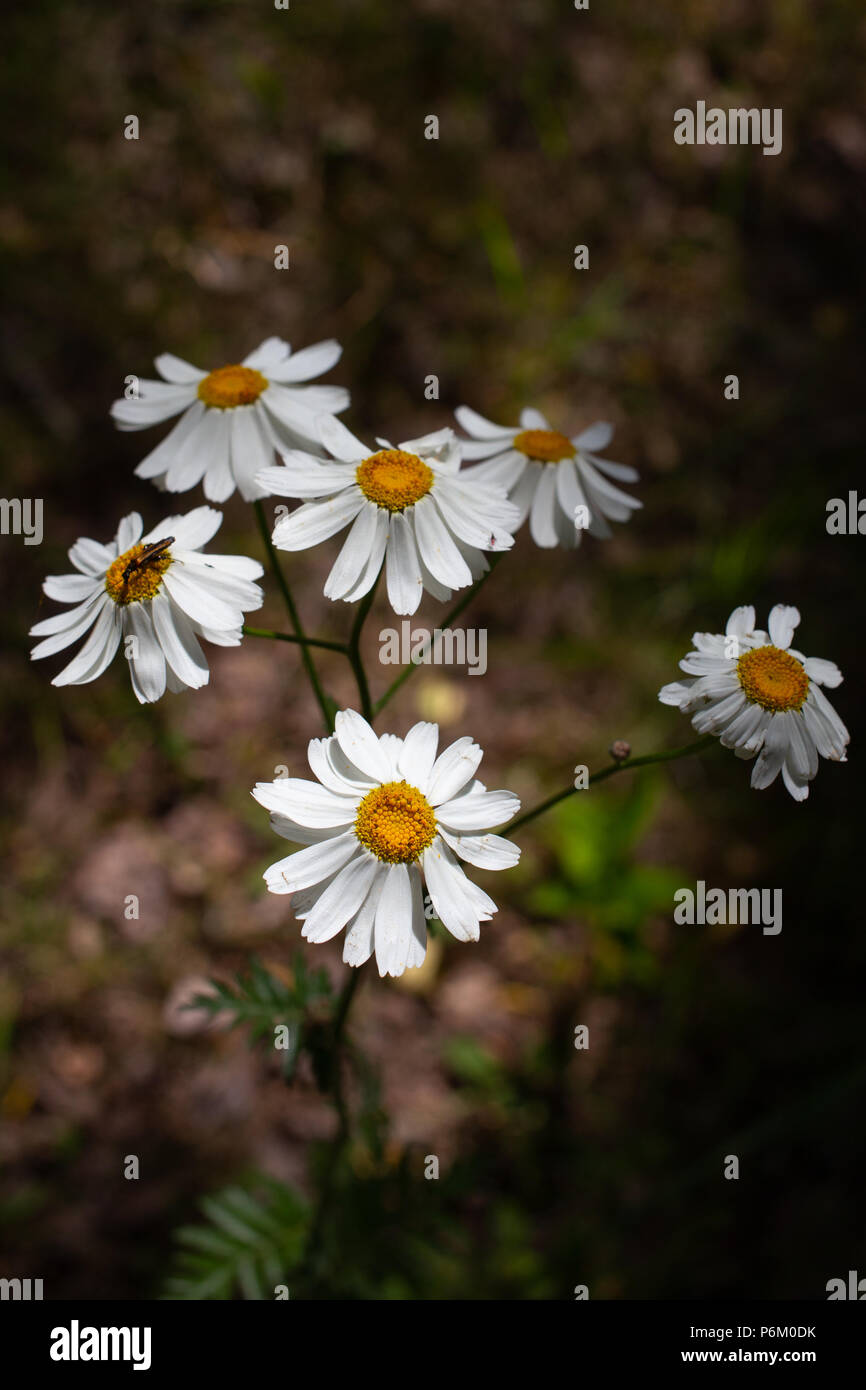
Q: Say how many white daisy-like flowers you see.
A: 6